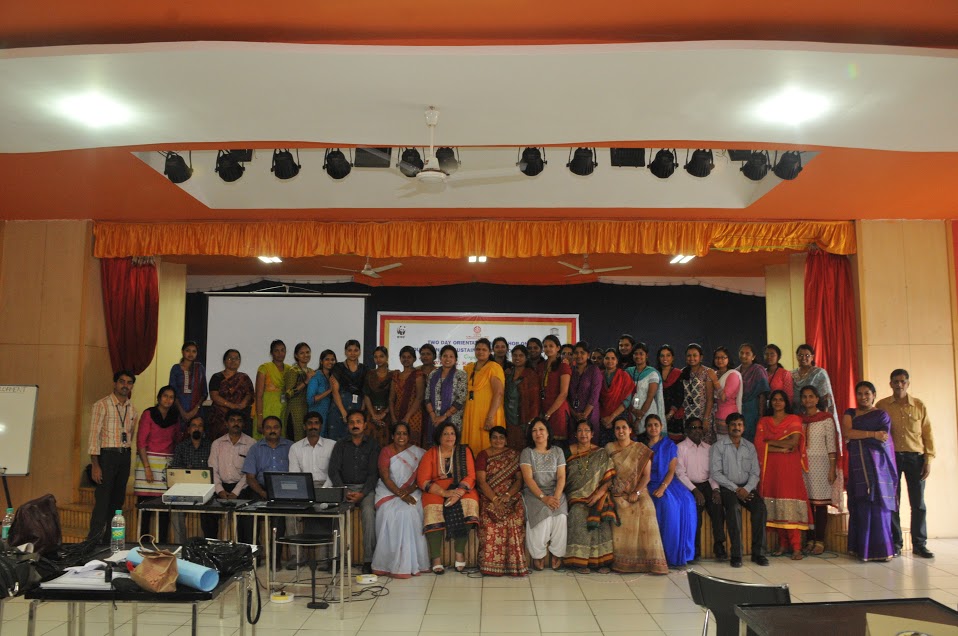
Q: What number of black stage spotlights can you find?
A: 12